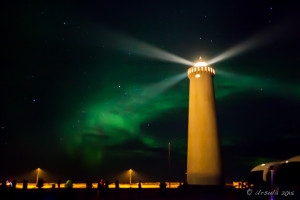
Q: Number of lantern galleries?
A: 1